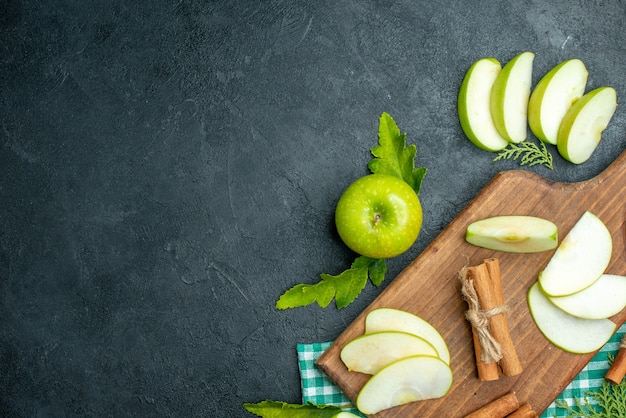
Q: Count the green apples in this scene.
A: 1